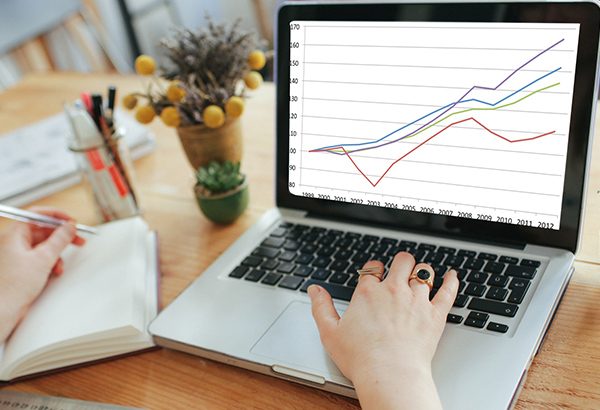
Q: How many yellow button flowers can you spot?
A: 9